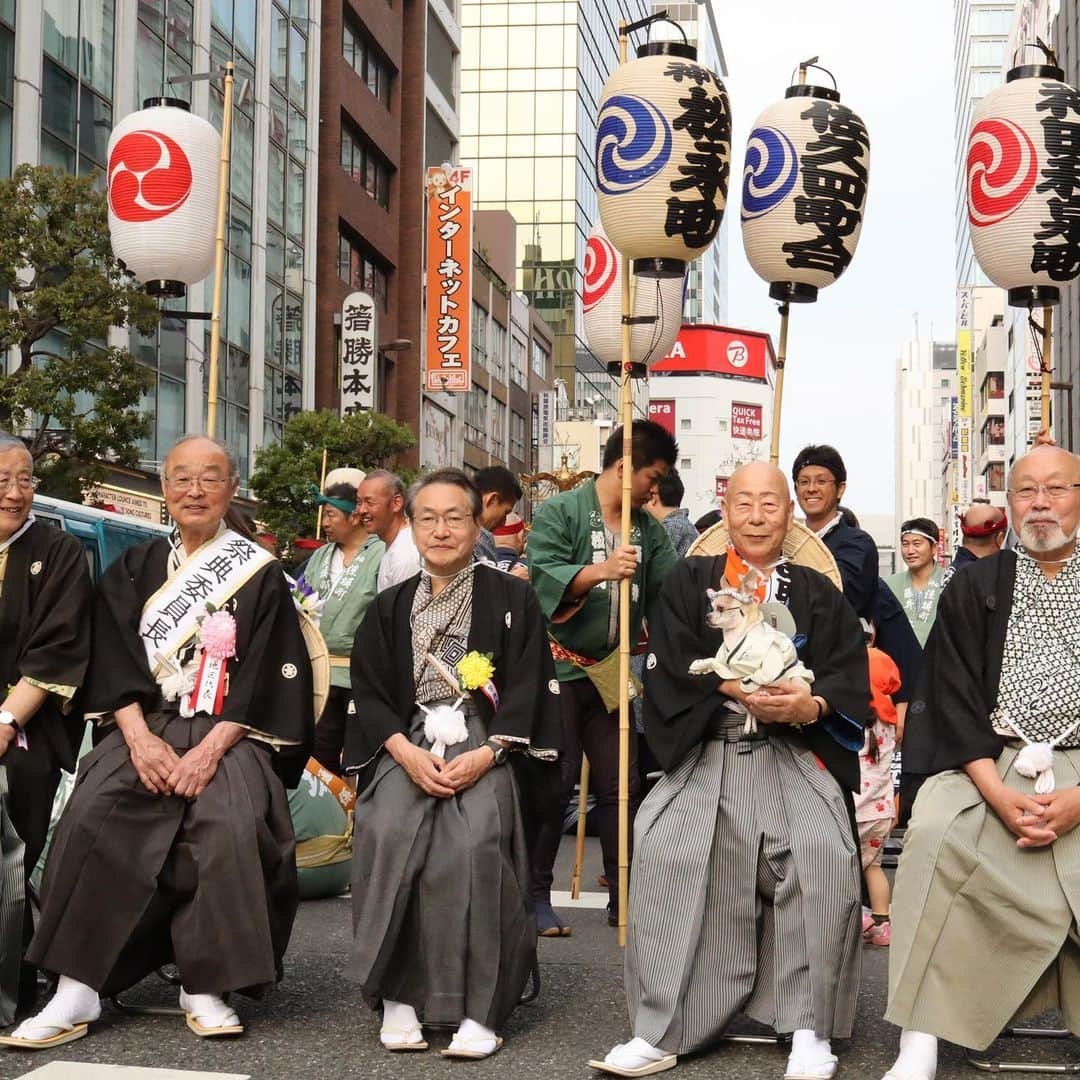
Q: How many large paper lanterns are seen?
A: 5